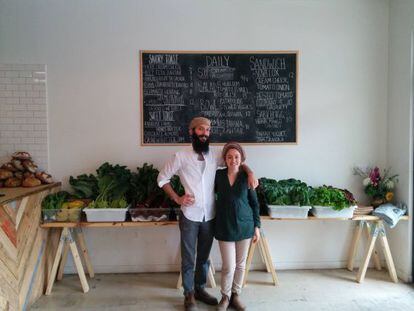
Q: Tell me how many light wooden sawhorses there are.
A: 4